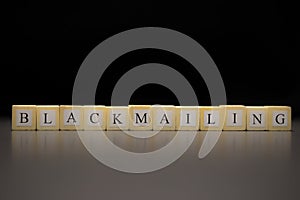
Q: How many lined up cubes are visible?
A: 12